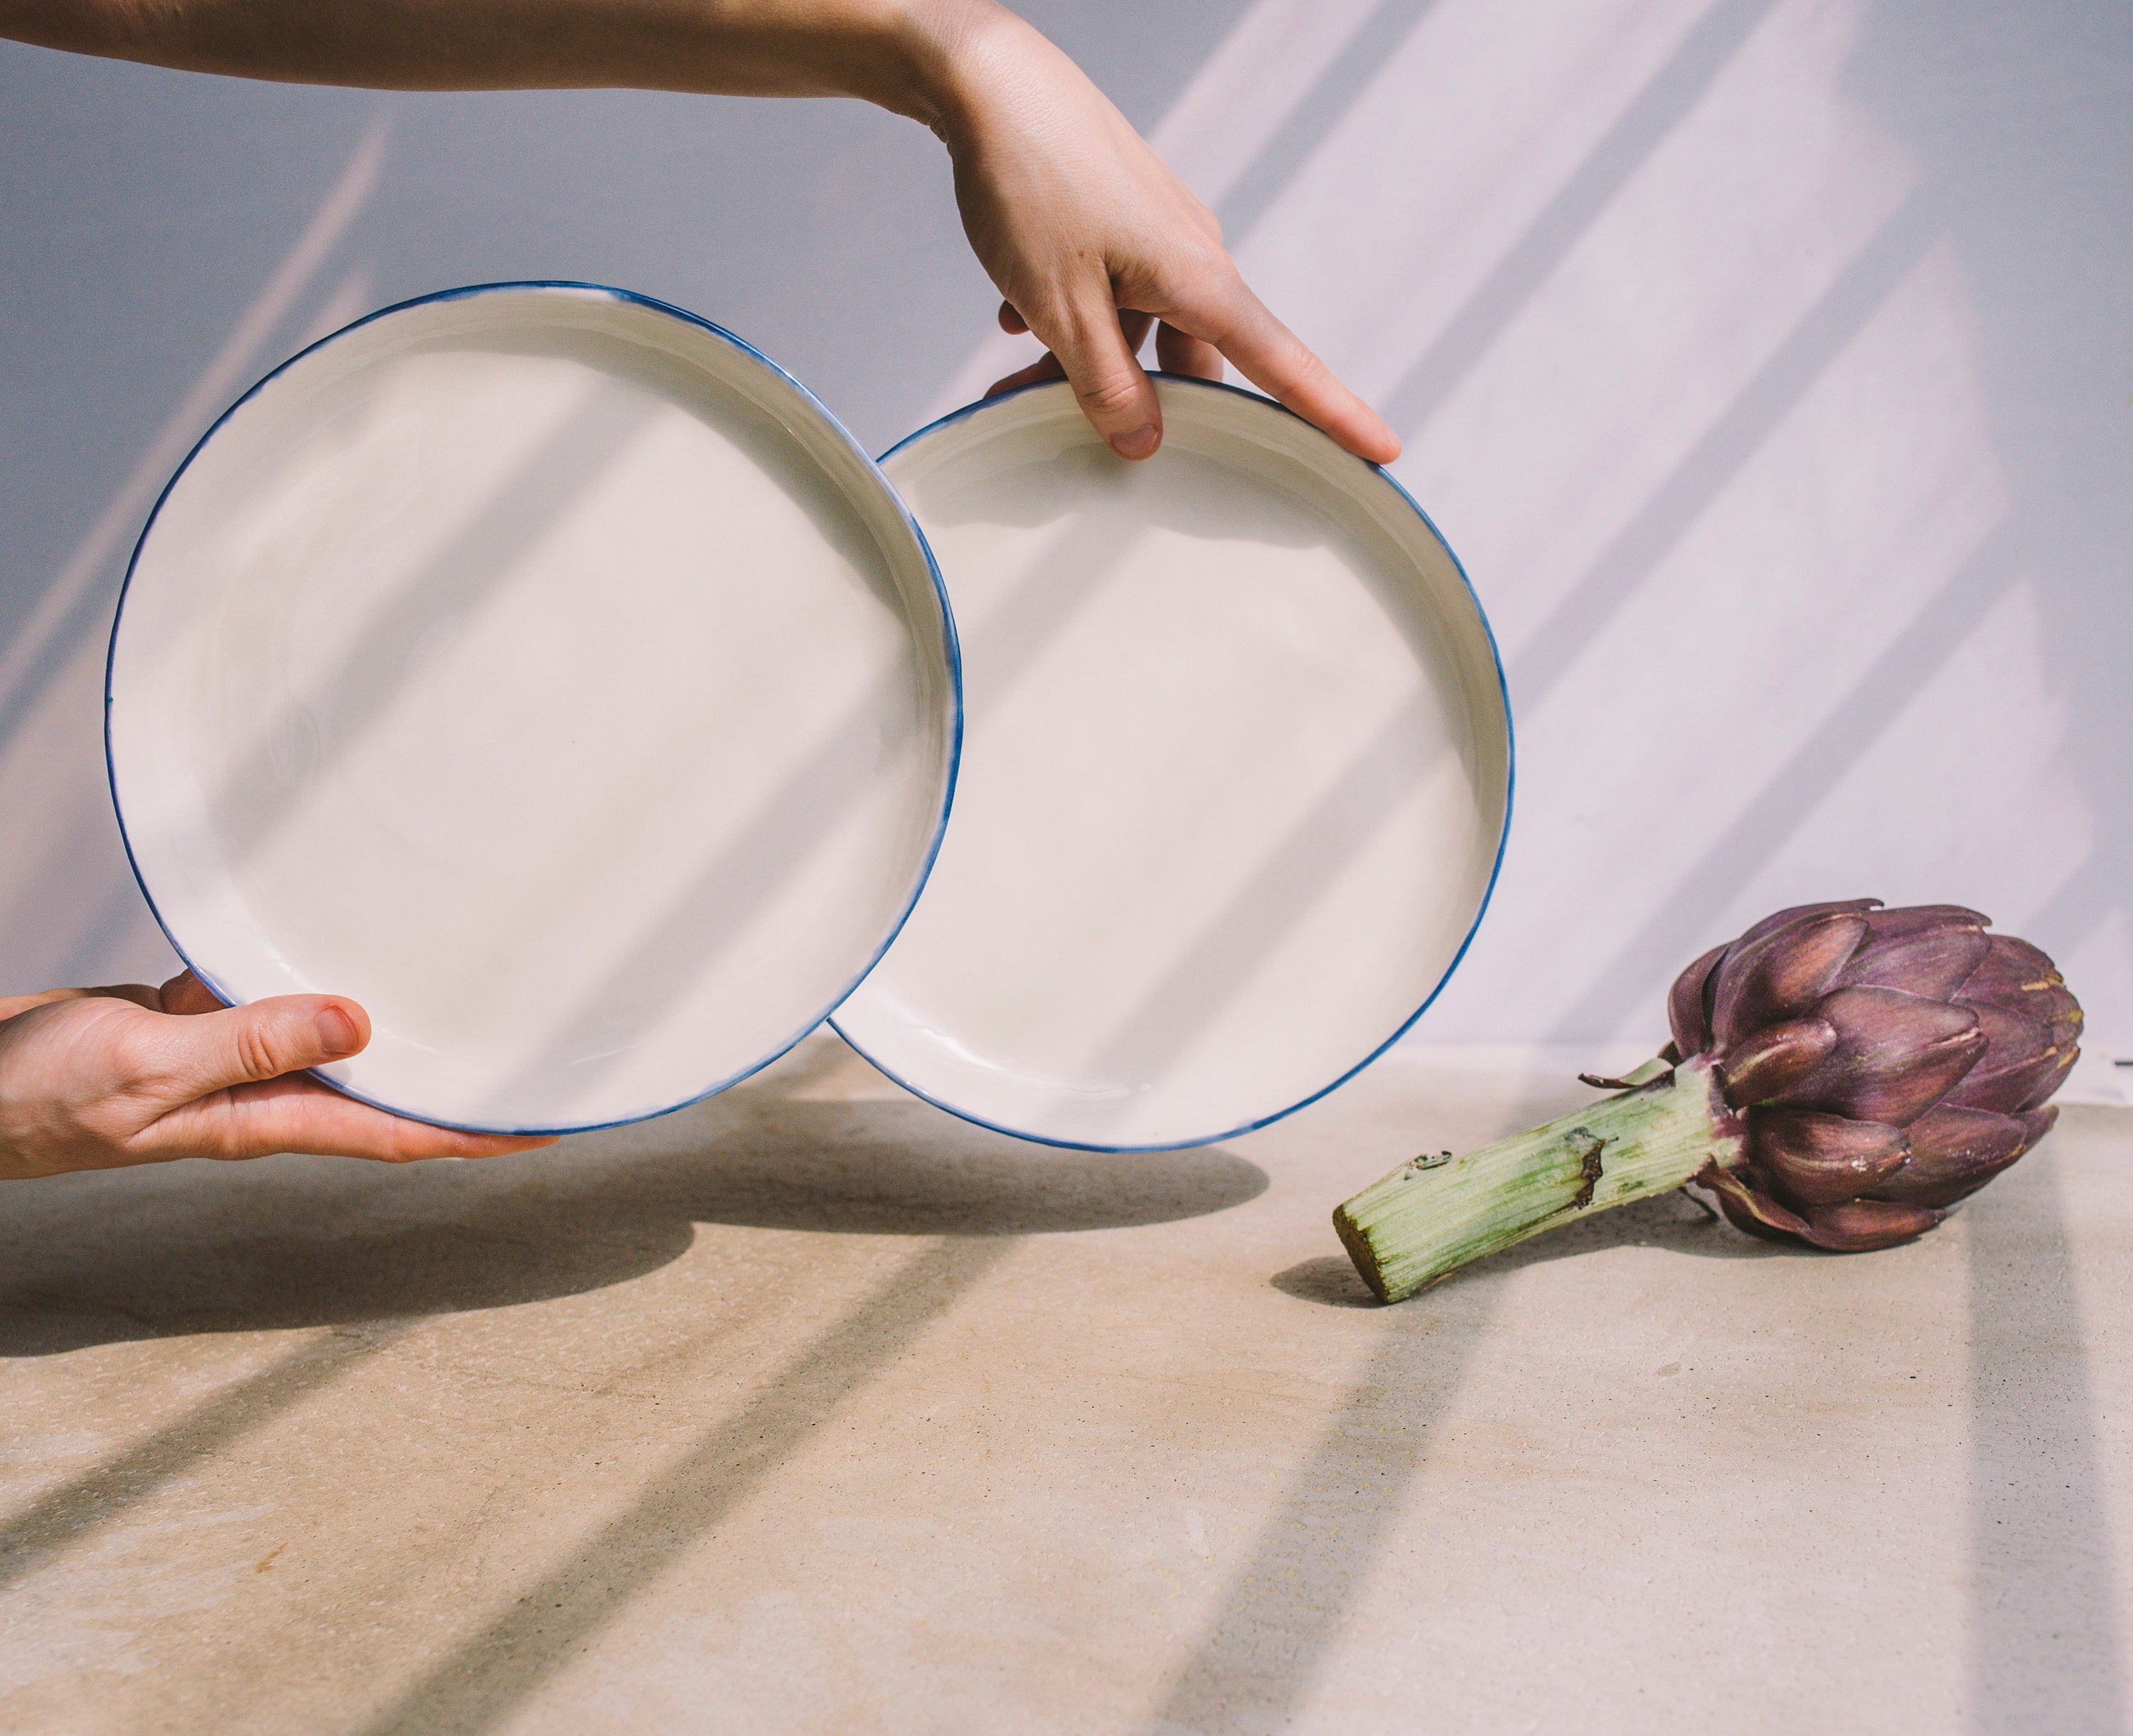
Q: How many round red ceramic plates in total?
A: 0